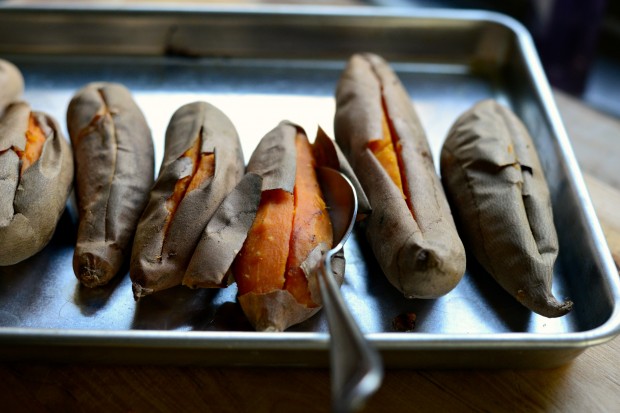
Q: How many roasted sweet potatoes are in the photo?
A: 7